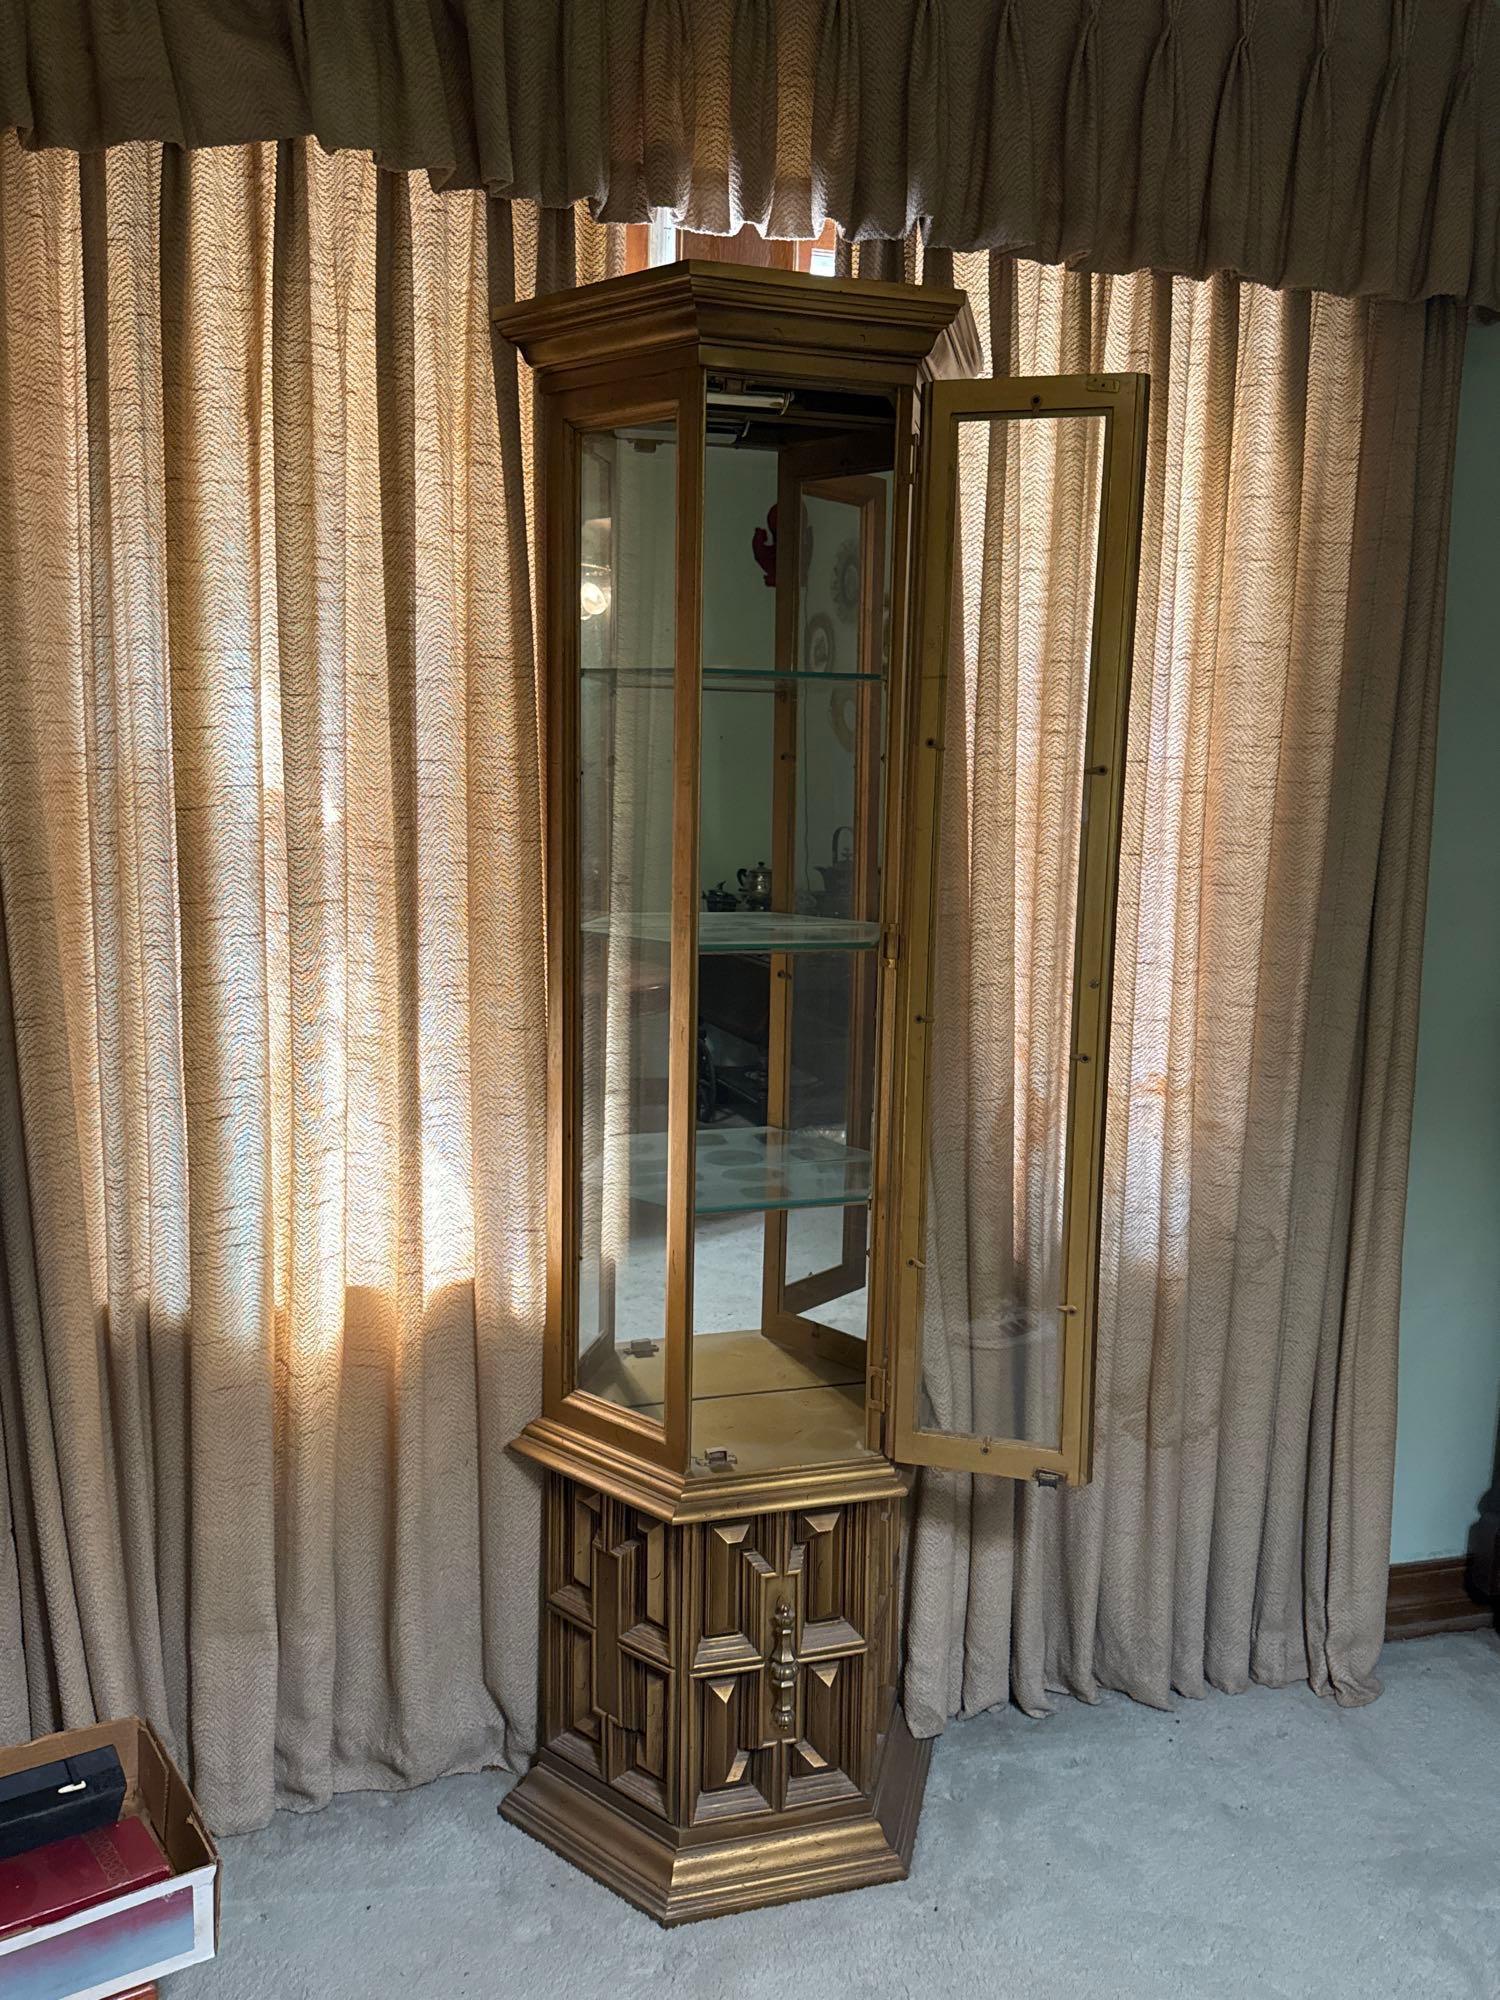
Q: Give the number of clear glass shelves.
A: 3